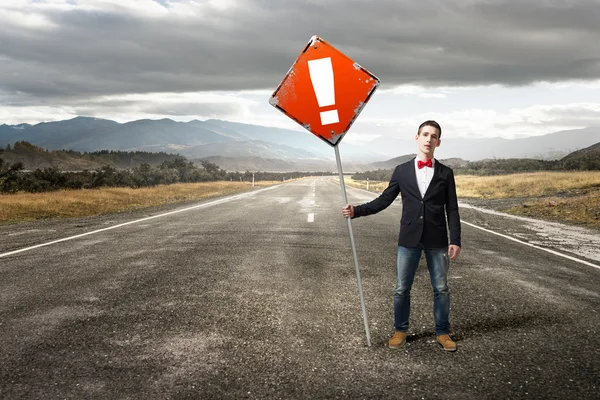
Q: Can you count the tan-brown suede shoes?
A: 2